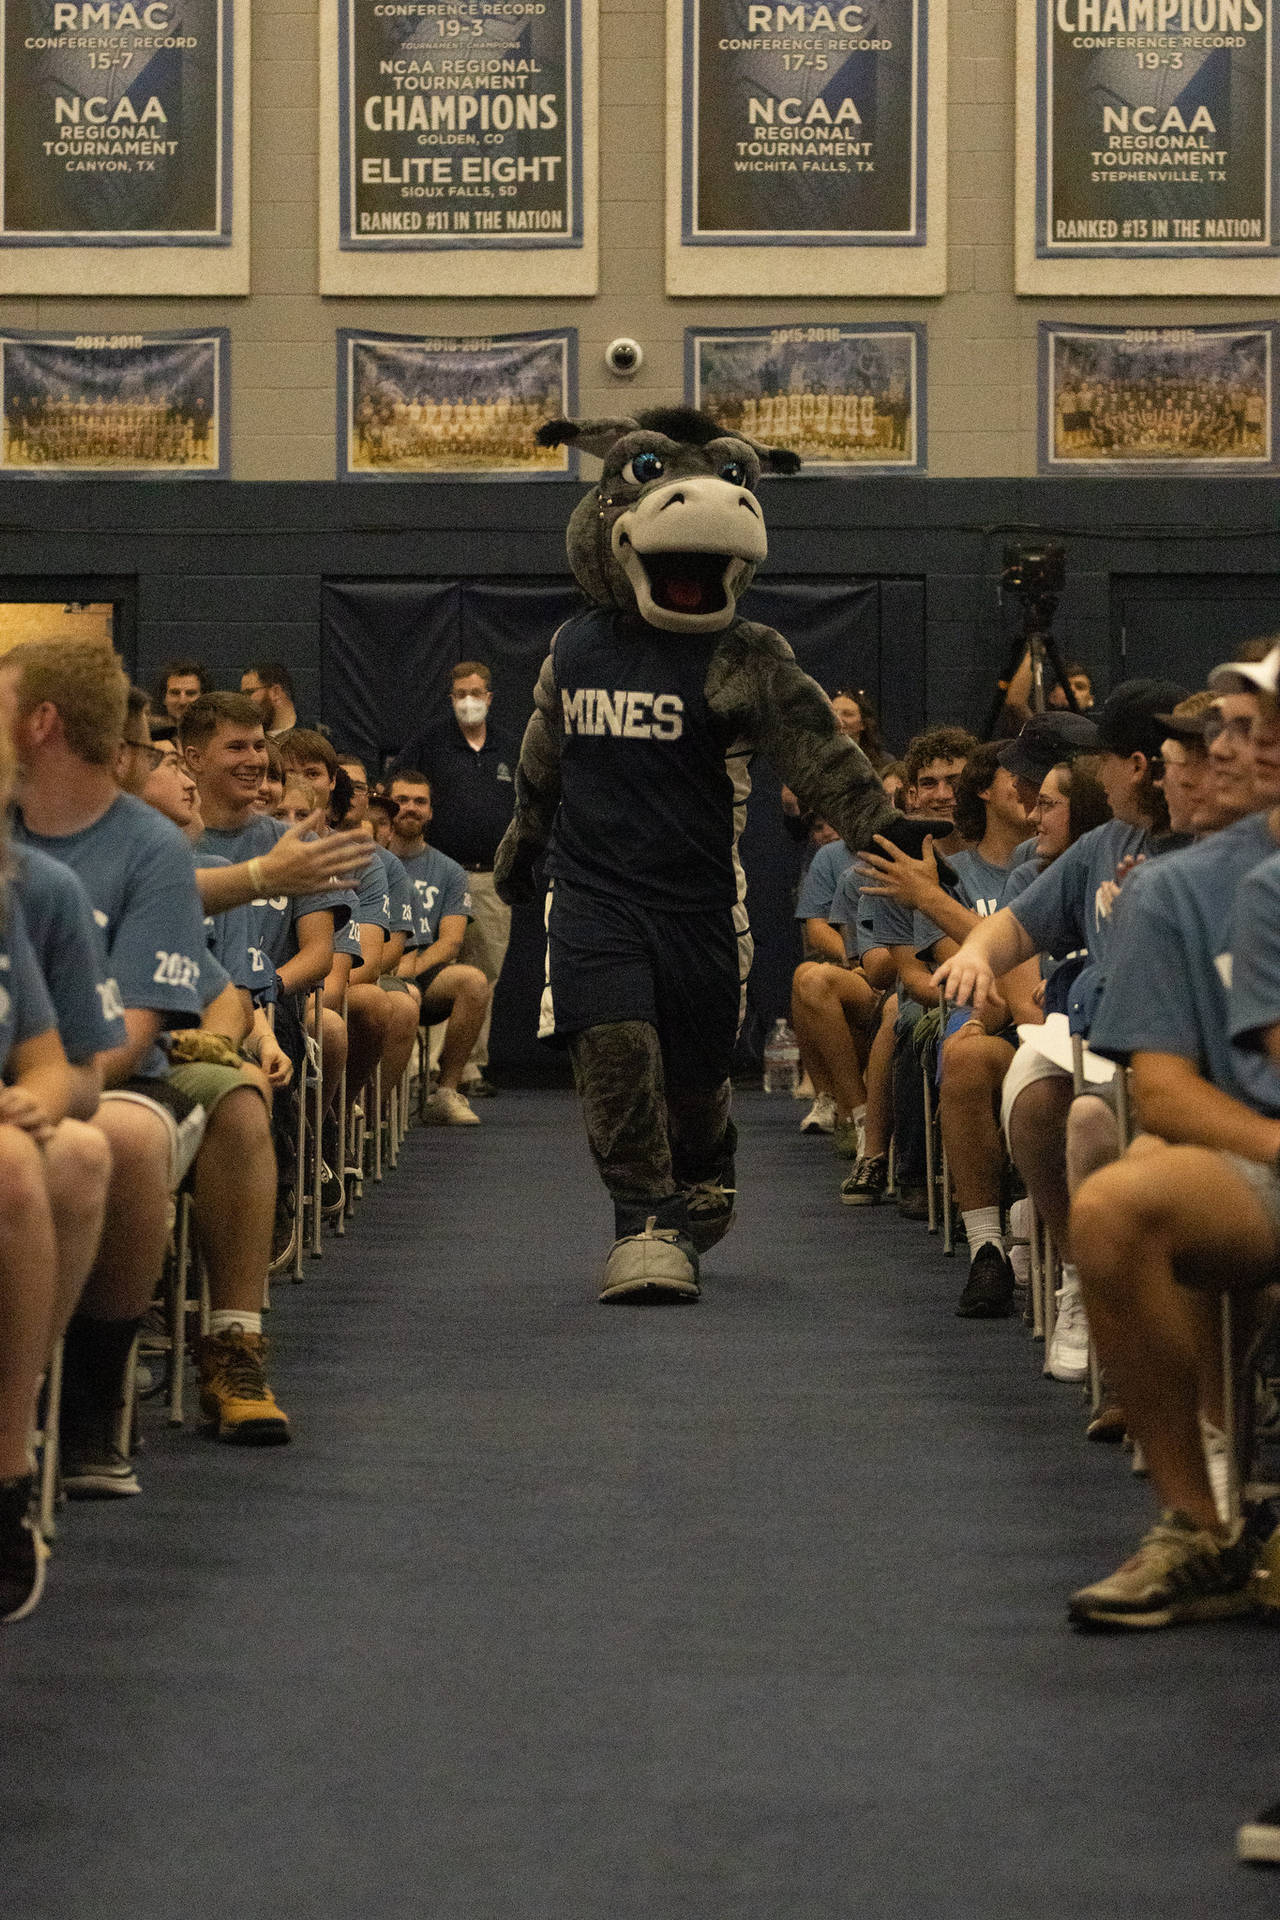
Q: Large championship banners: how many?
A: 4